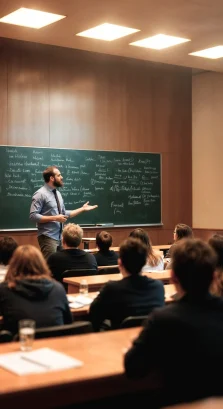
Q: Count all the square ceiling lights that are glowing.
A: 4